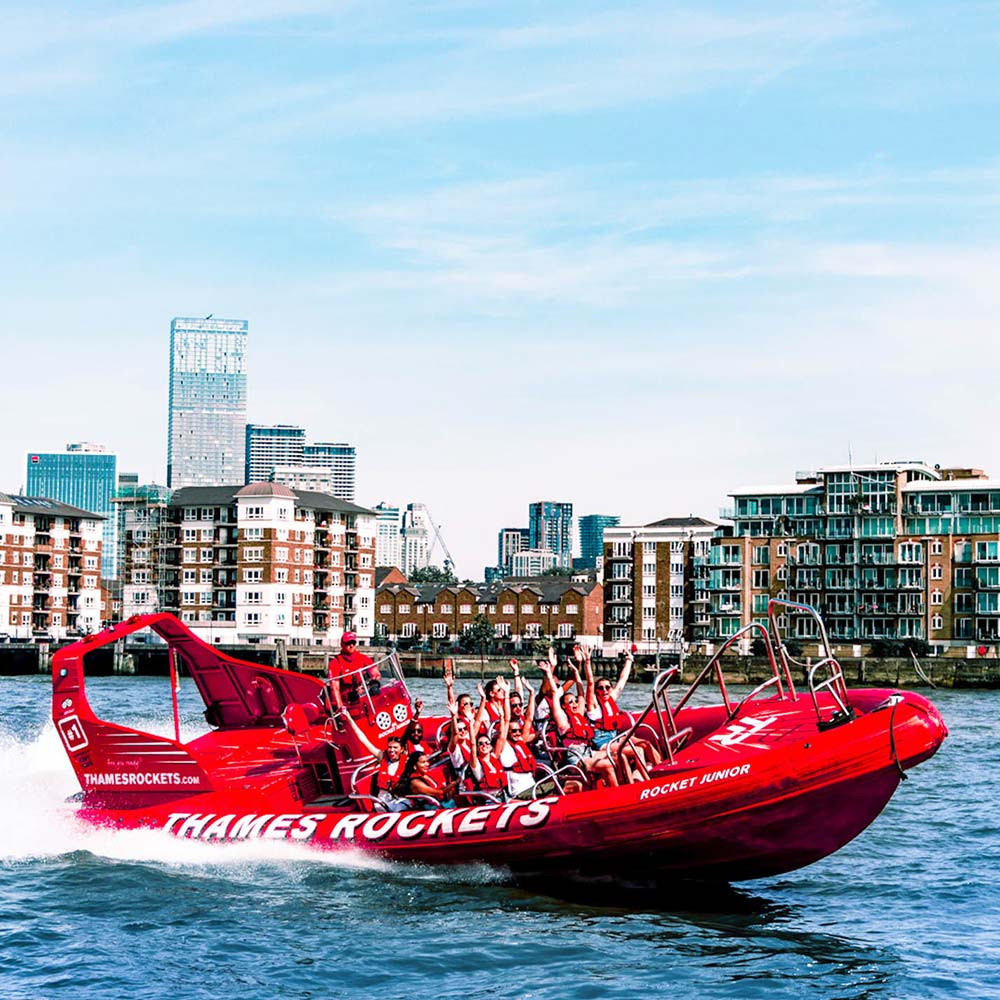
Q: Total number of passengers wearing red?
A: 12